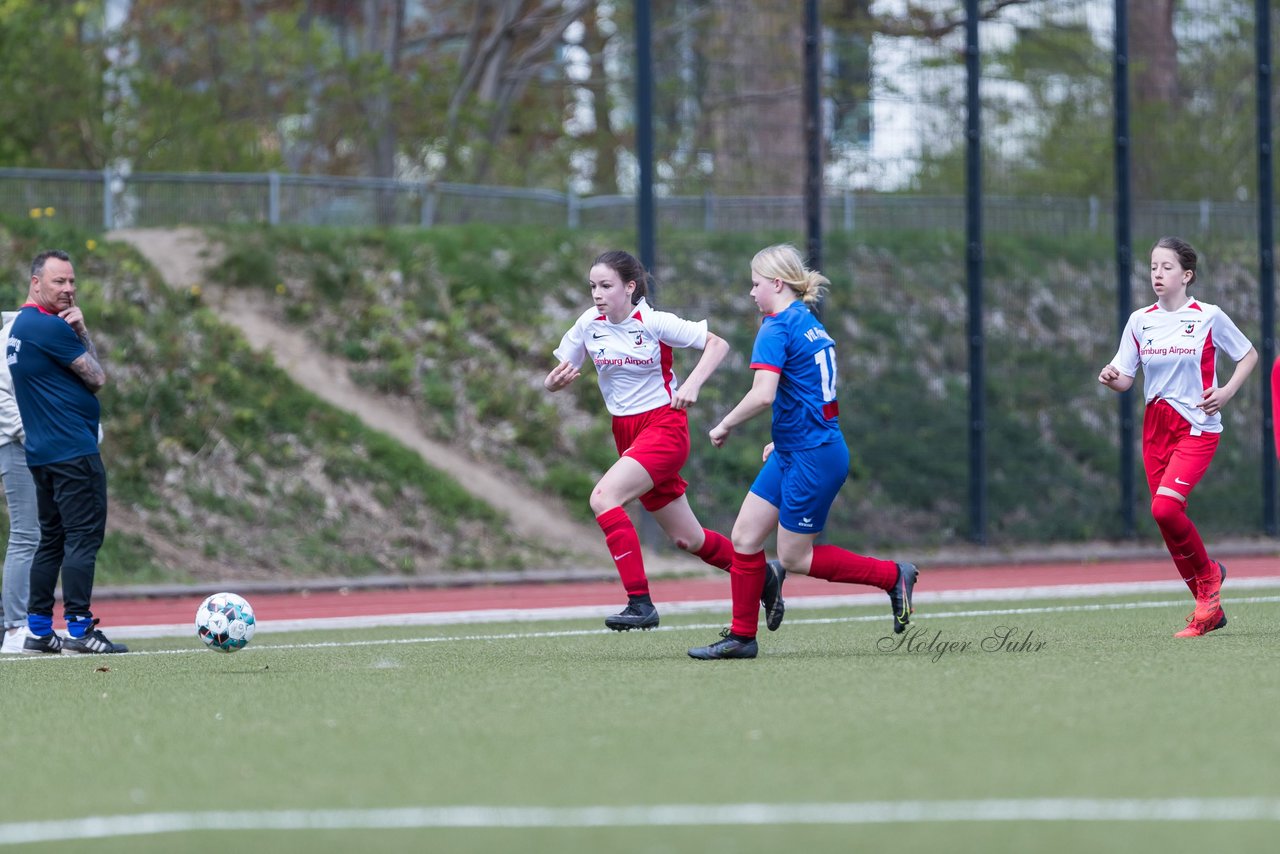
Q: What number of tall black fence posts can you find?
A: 5